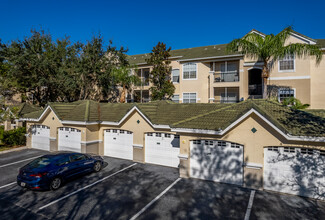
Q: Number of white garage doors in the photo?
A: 6